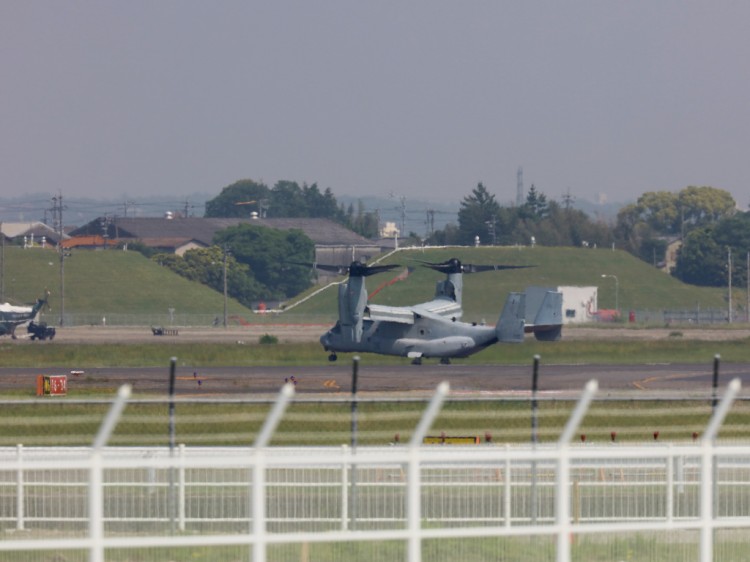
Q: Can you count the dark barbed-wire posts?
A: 4